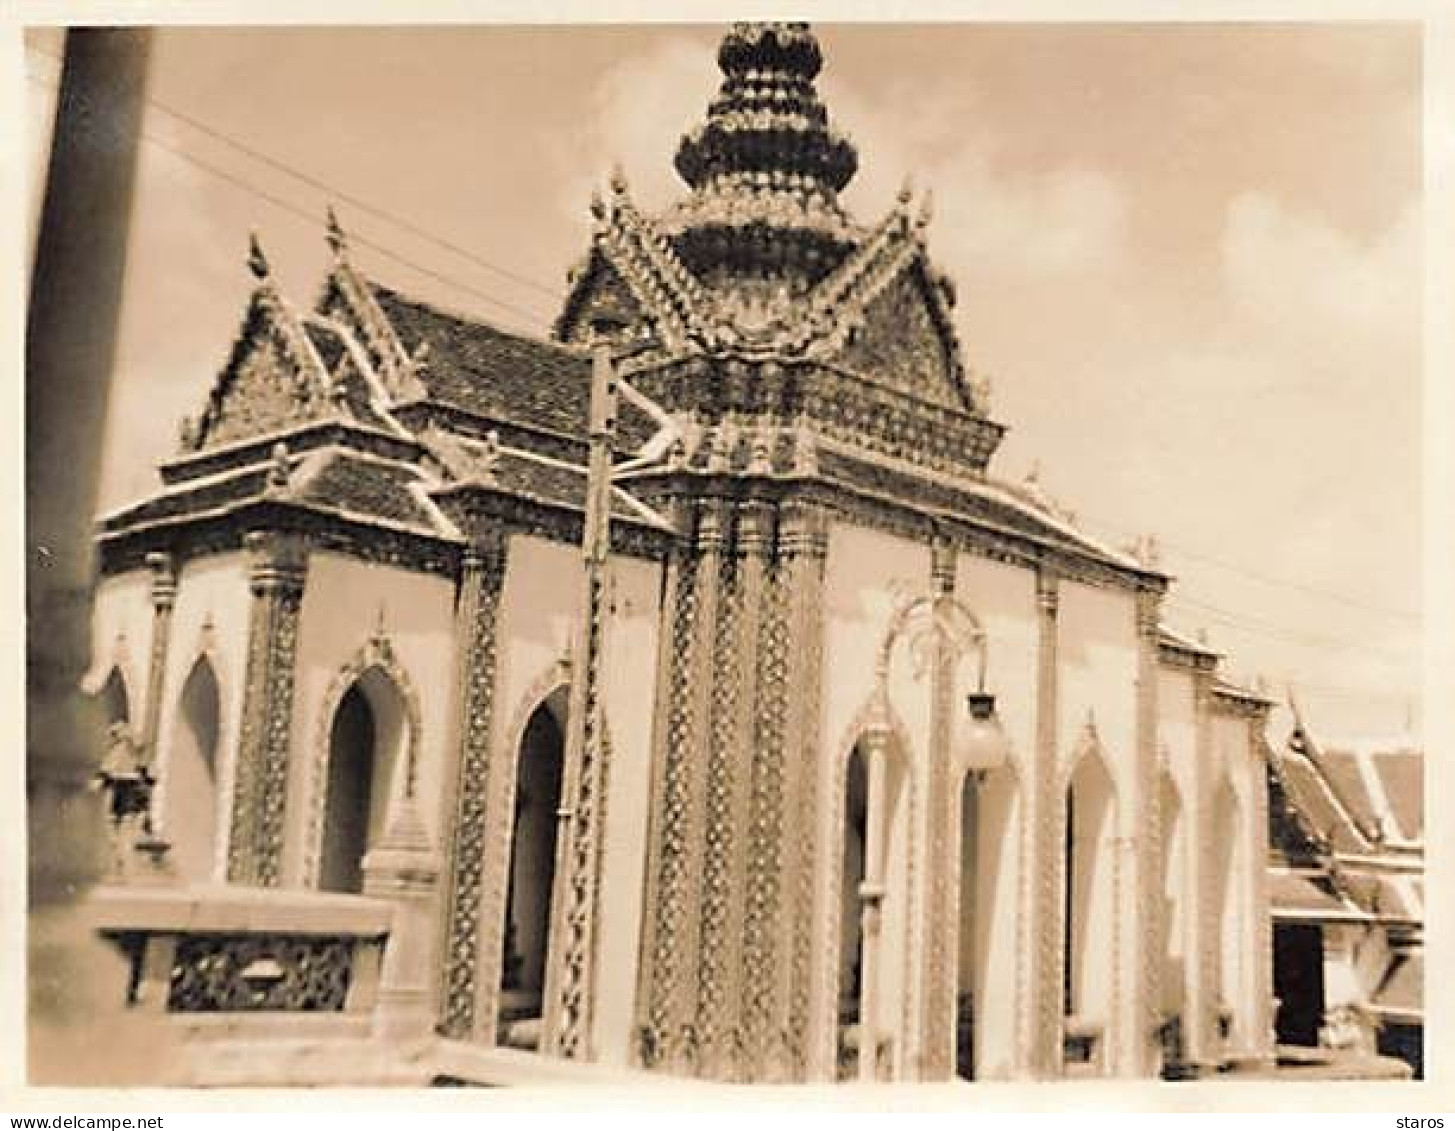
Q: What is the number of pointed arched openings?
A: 9